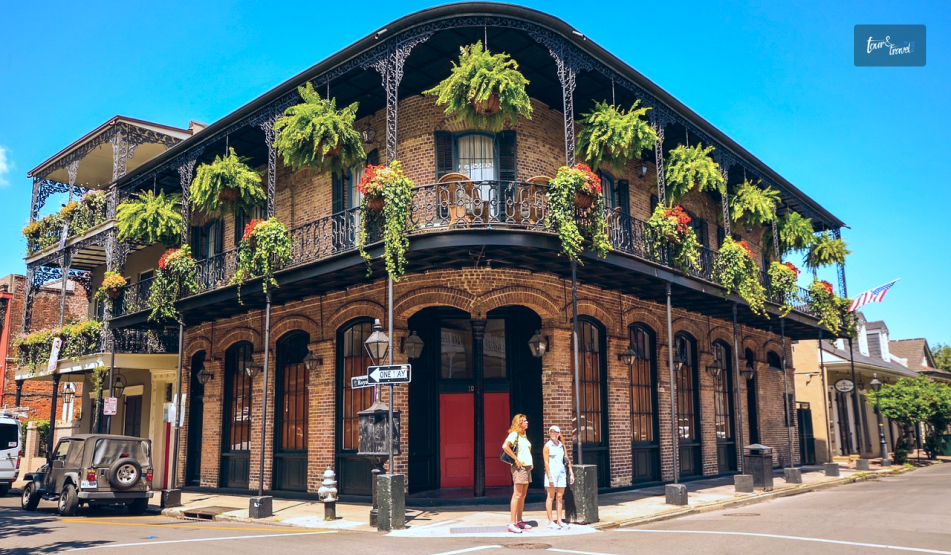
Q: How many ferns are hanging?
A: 9